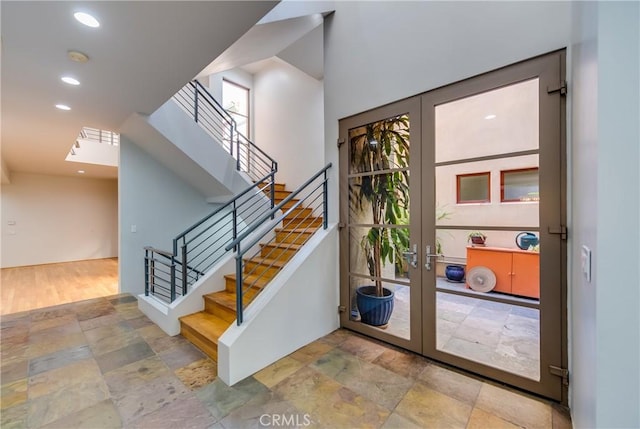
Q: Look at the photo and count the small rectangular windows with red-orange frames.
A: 2